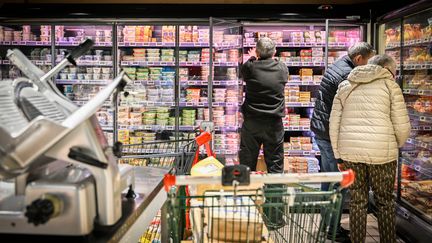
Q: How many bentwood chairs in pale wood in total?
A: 0